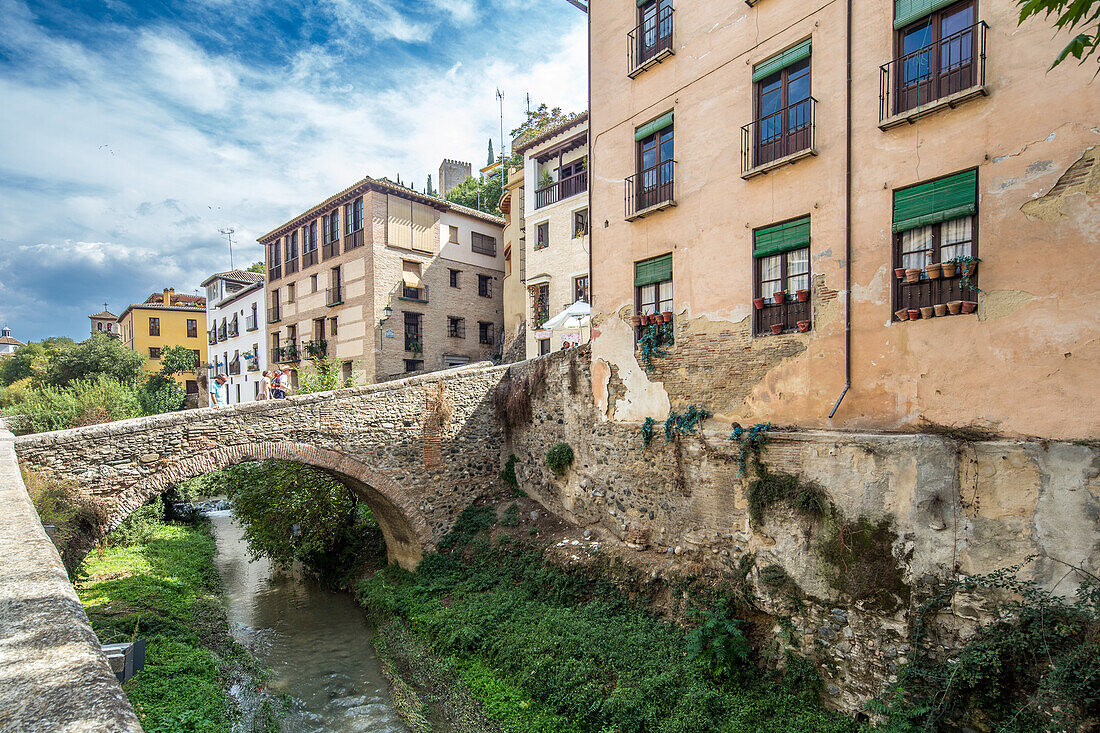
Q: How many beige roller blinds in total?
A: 3